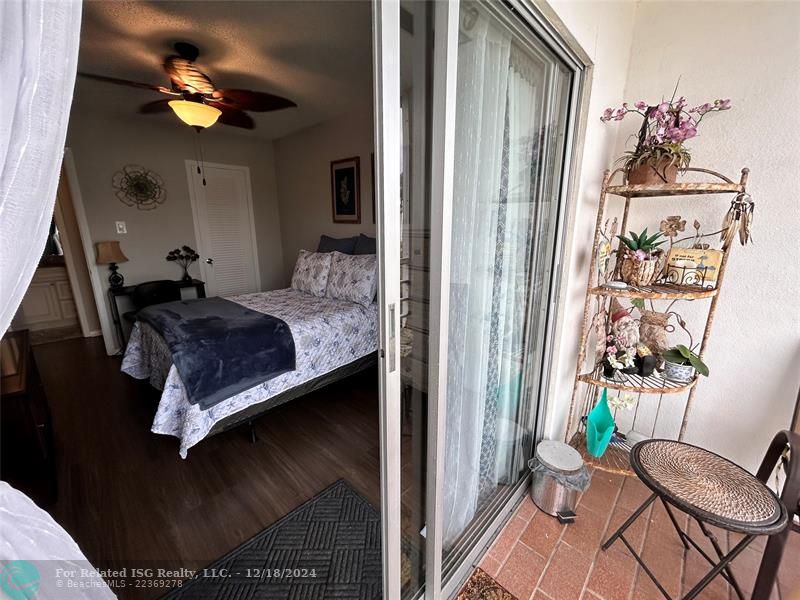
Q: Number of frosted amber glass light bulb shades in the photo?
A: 1